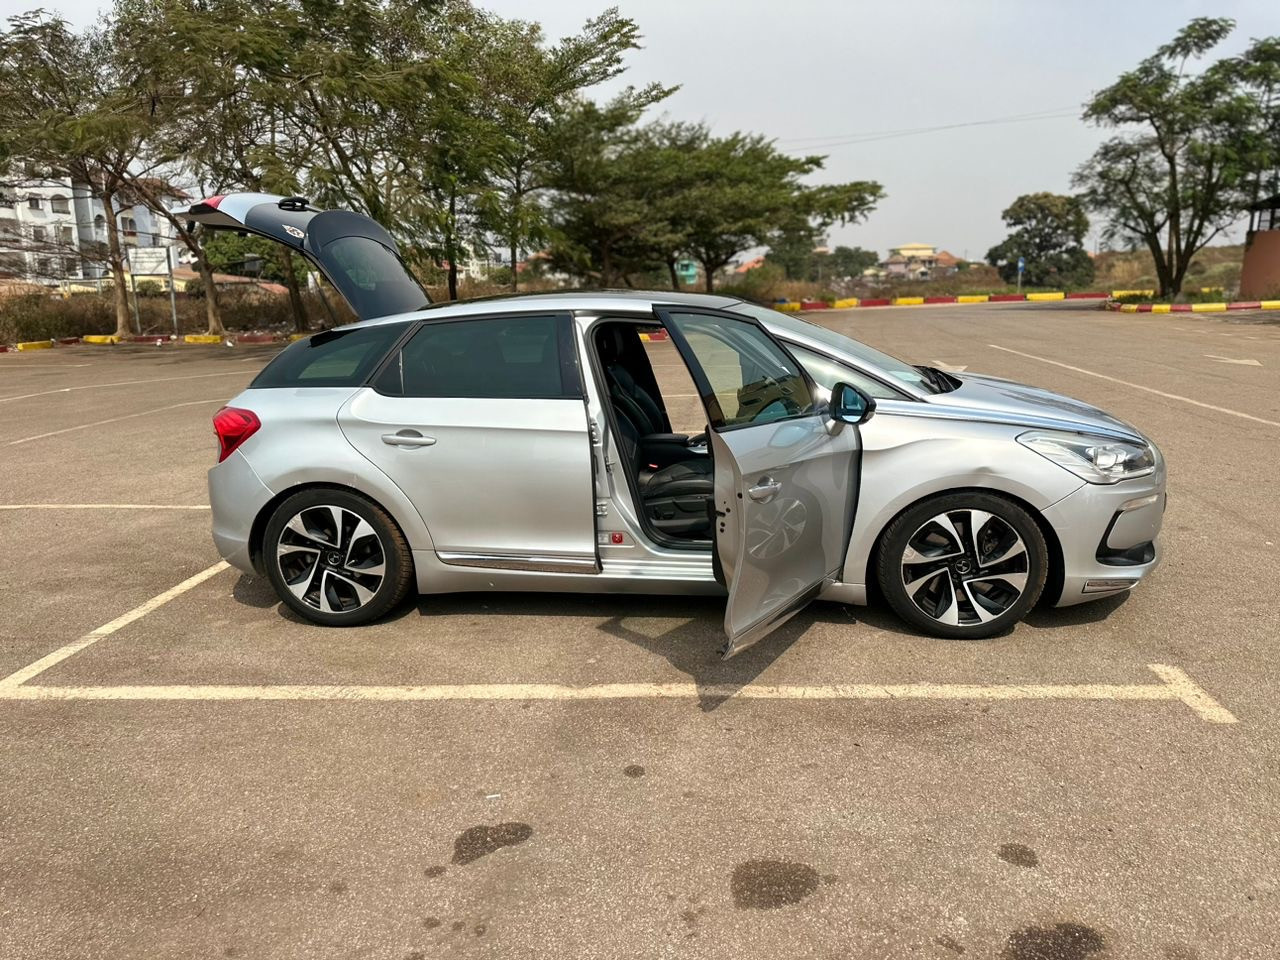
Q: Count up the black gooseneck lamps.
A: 0